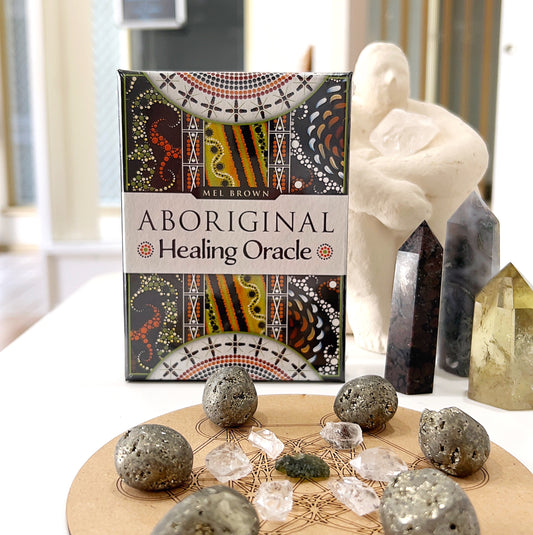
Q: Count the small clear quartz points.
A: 6